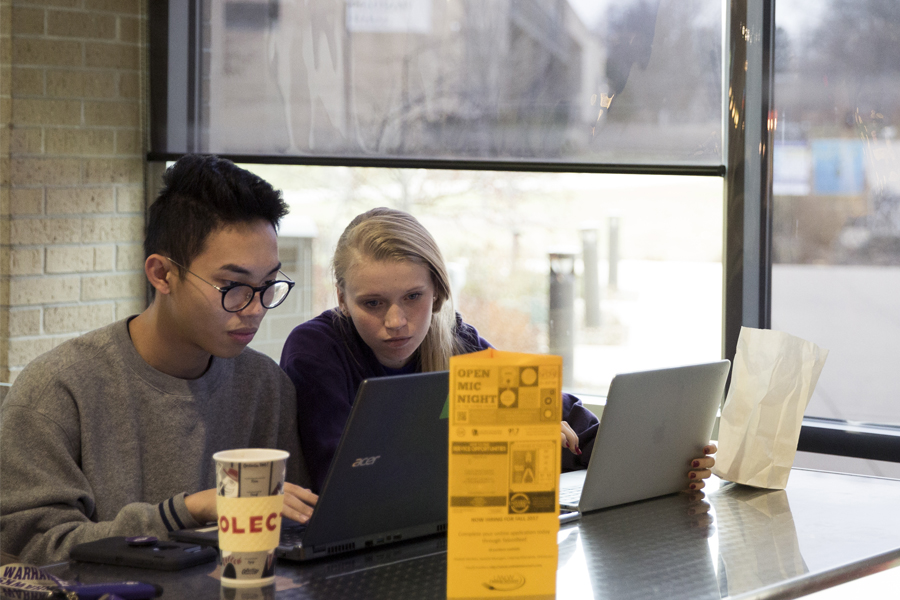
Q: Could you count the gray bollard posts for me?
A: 3